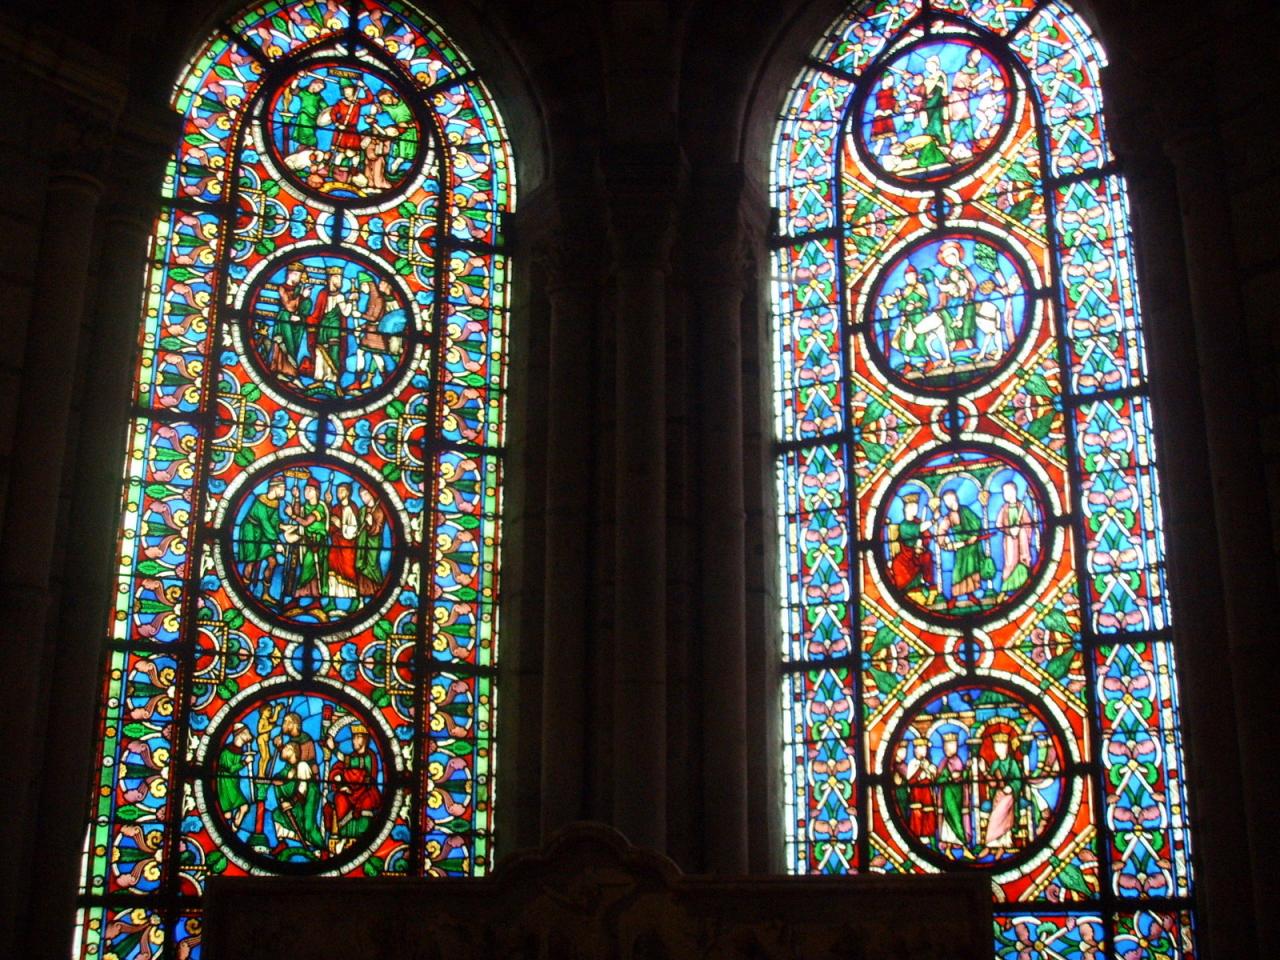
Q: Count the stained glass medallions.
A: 8